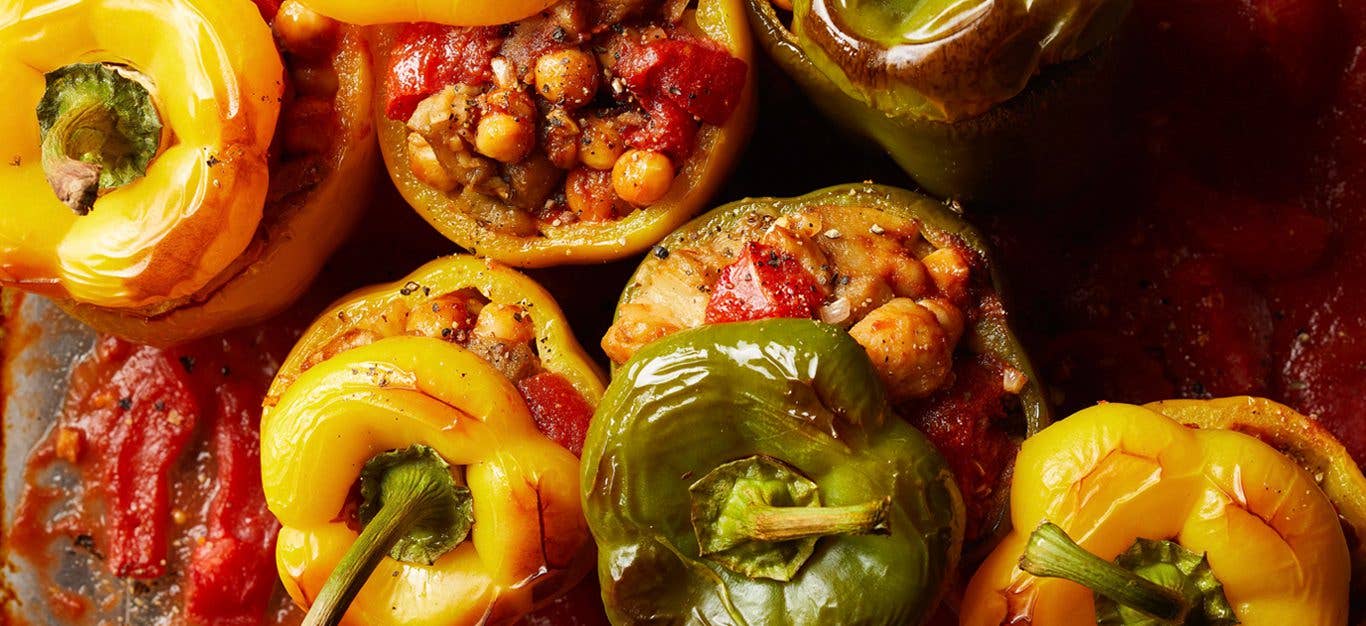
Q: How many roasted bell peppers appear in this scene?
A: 6